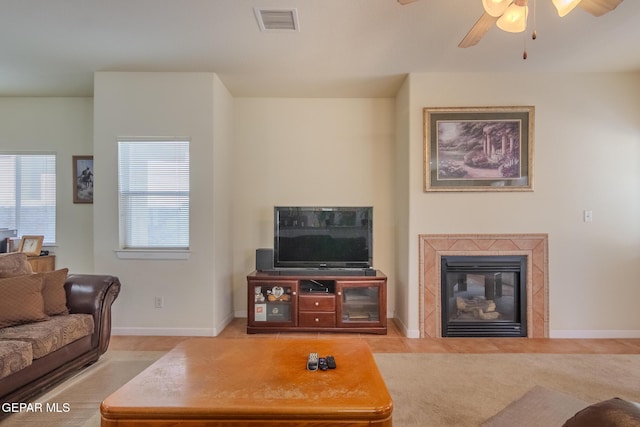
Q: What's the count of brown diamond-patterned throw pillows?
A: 2